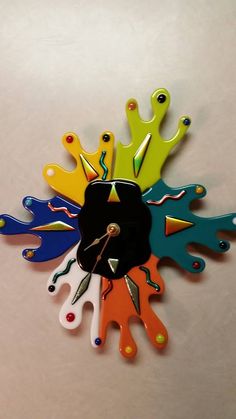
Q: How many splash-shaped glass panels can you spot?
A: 6